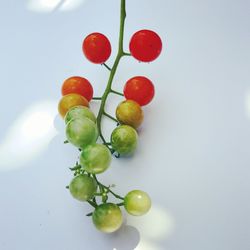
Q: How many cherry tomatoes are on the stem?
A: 13